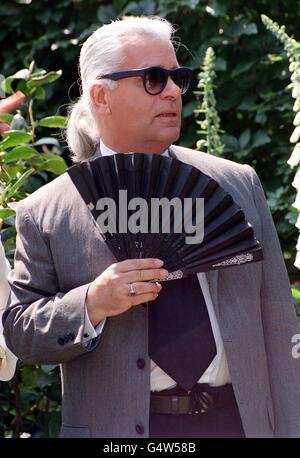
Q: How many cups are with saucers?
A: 0